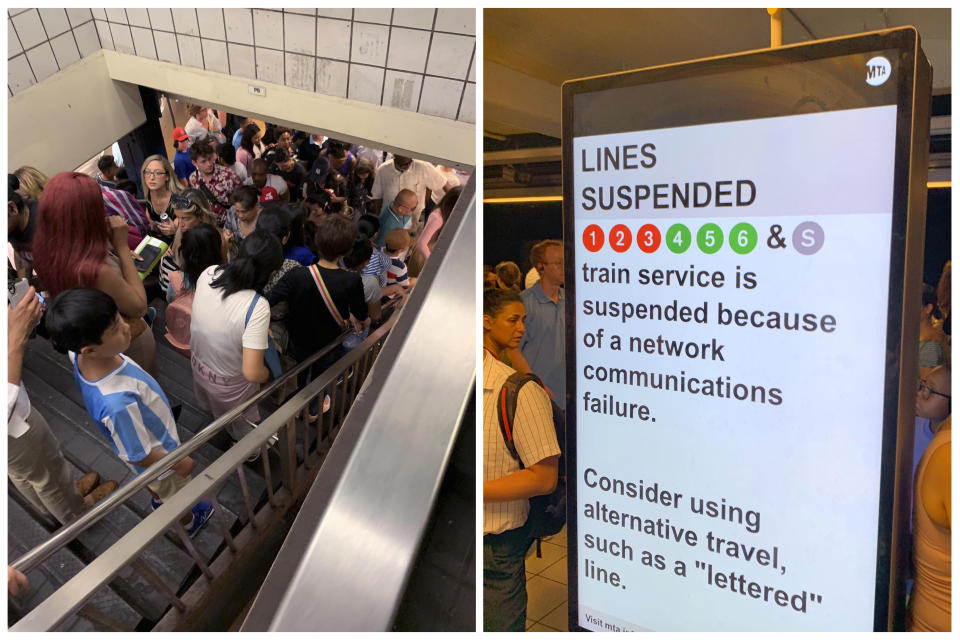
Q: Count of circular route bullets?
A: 7